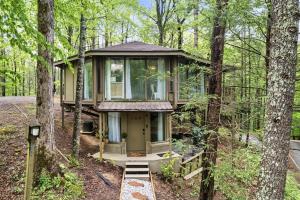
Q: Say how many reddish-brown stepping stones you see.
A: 2